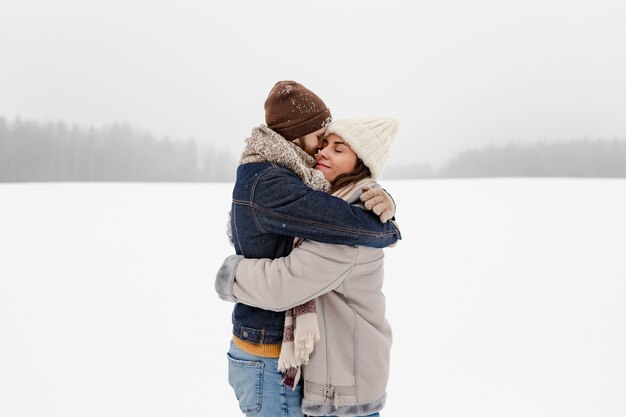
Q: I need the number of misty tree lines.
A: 2